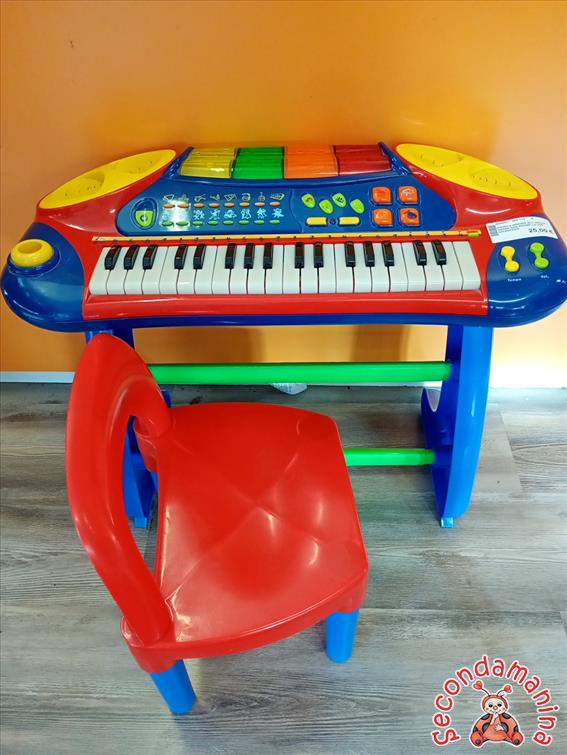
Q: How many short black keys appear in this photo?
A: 15